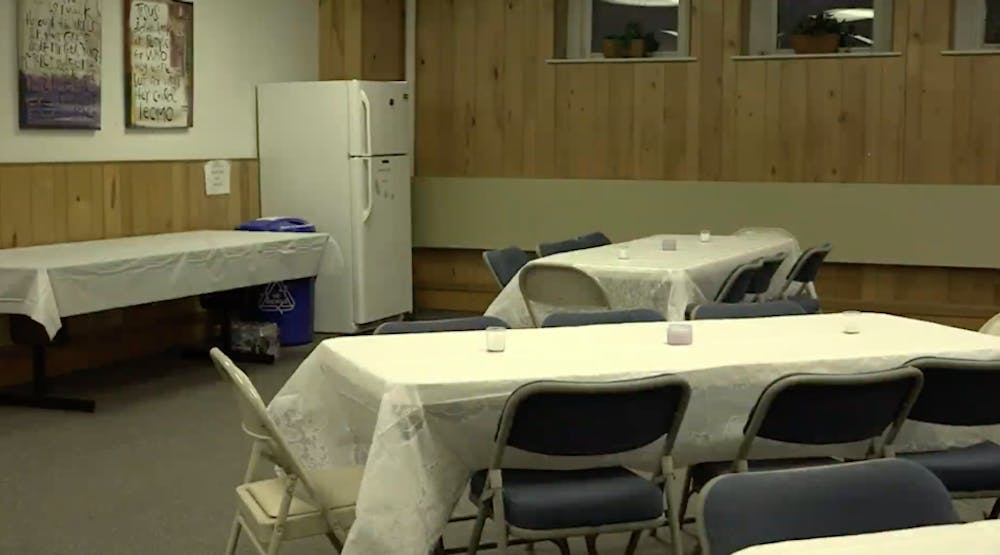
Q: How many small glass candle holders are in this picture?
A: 6